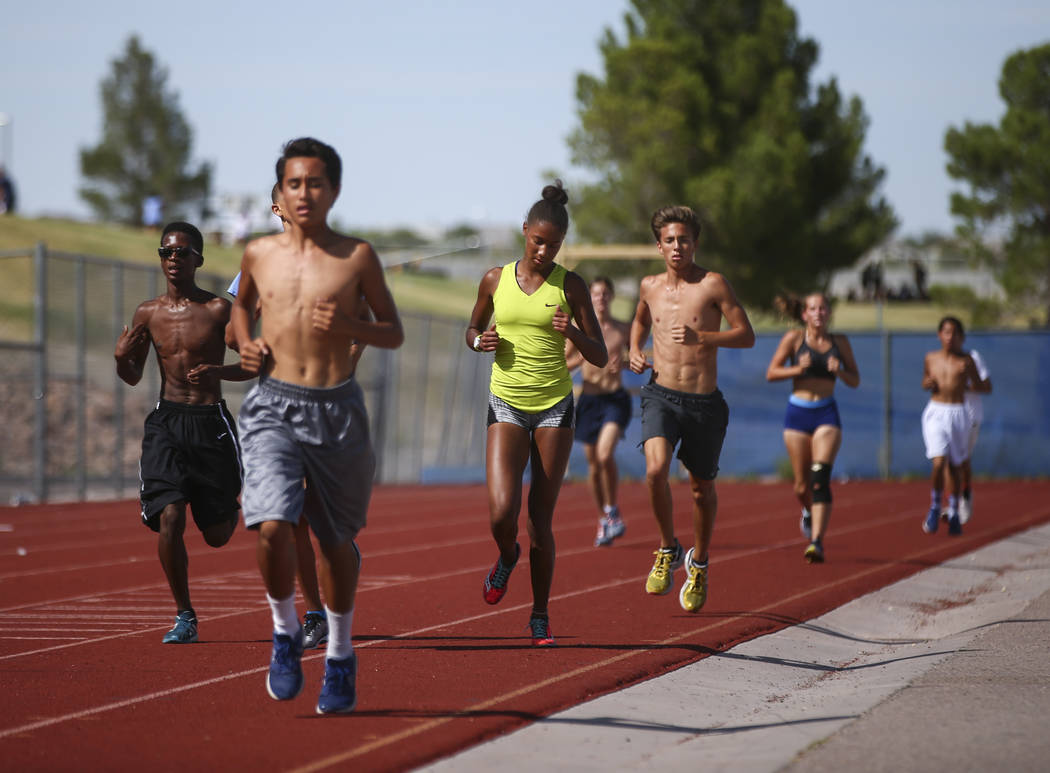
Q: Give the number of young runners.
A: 9